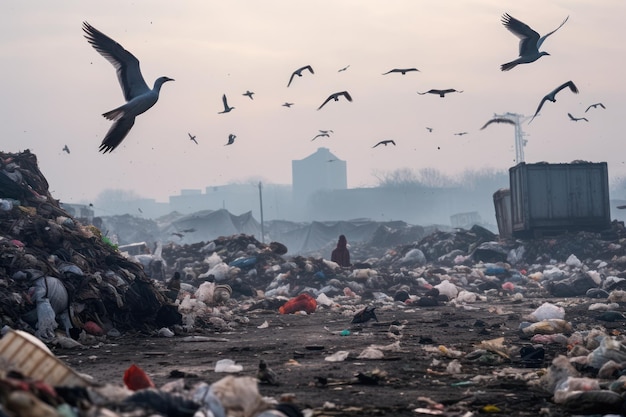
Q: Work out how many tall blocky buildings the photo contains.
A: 1